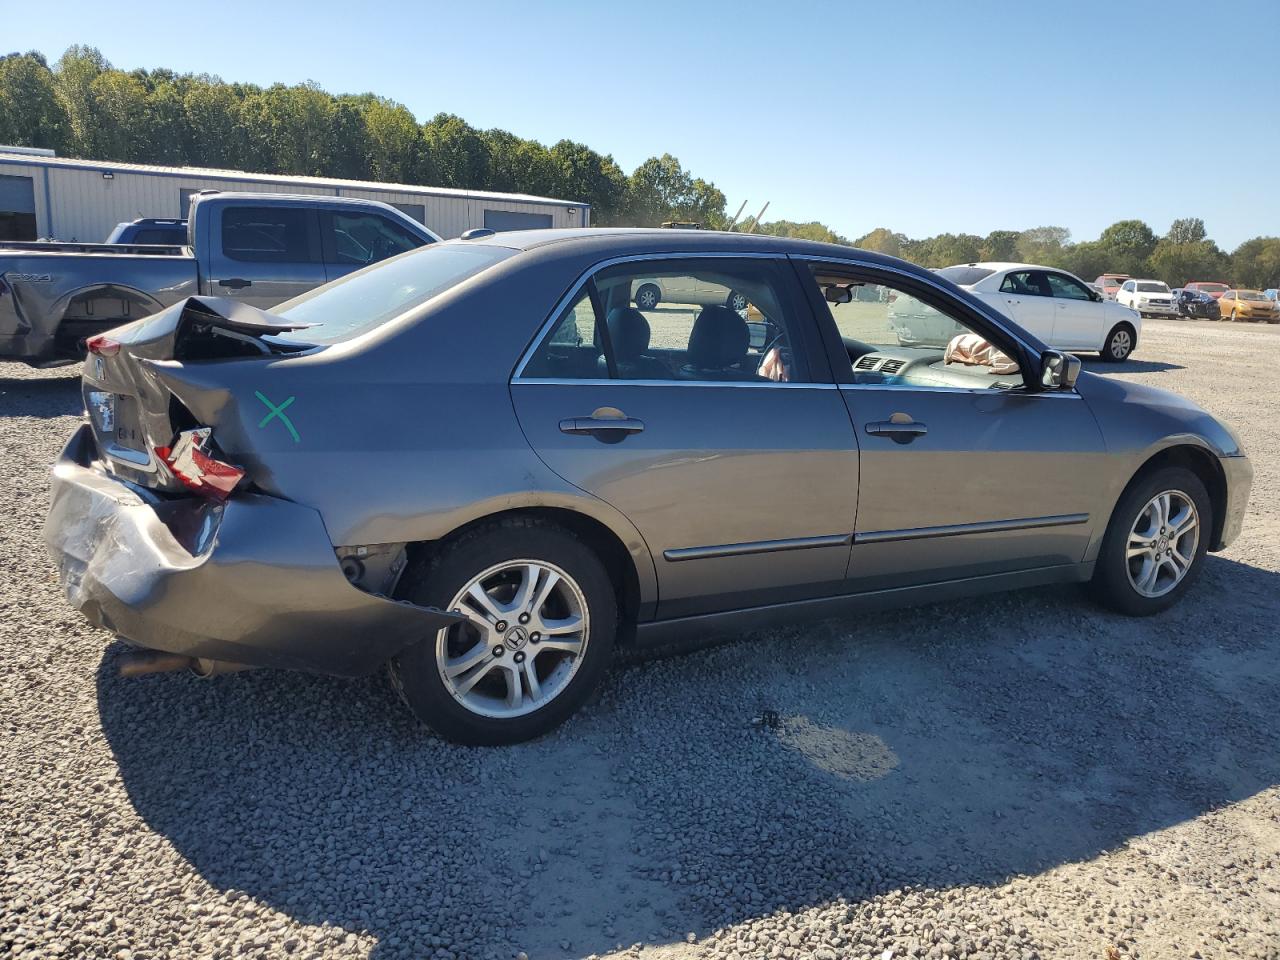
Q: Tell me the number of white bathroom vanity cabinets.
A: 0